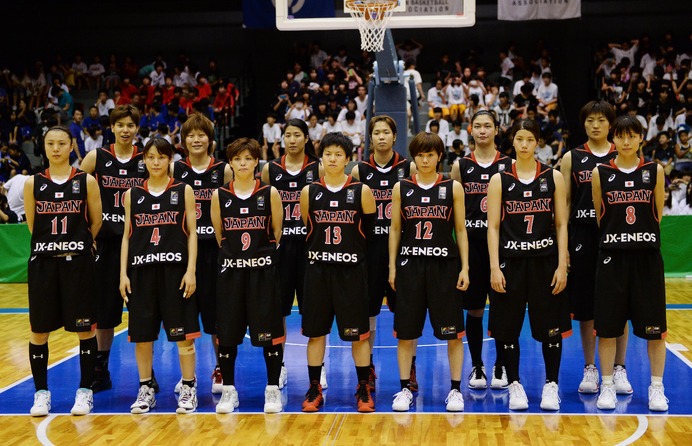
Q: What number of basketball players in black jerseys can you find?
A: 13